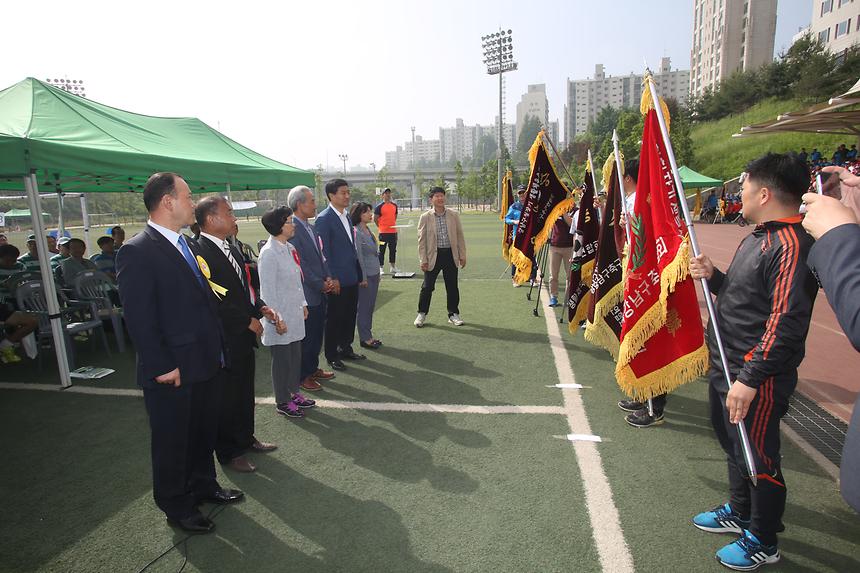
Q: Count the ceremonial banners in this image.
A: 5